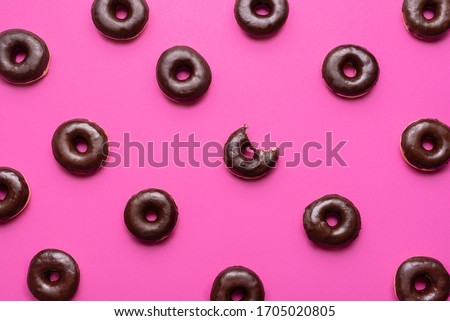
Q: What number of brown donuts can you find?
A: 15